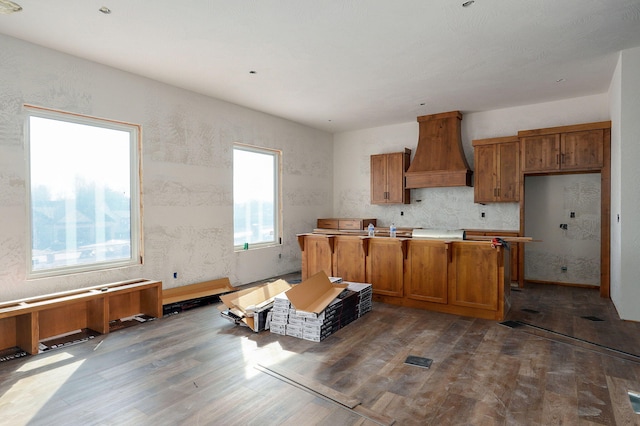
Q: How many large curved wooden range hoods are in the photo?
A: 1